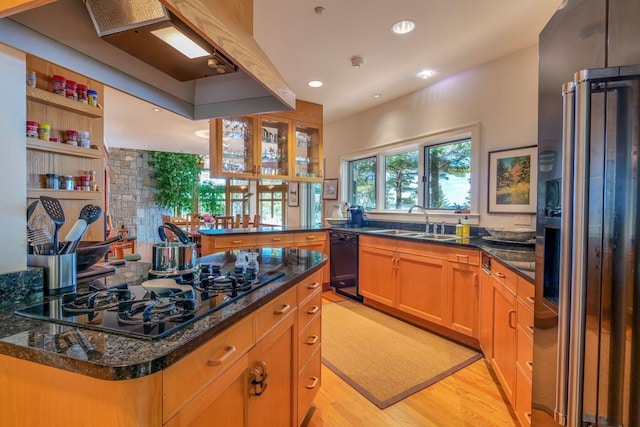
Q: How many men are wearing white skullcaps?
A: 0